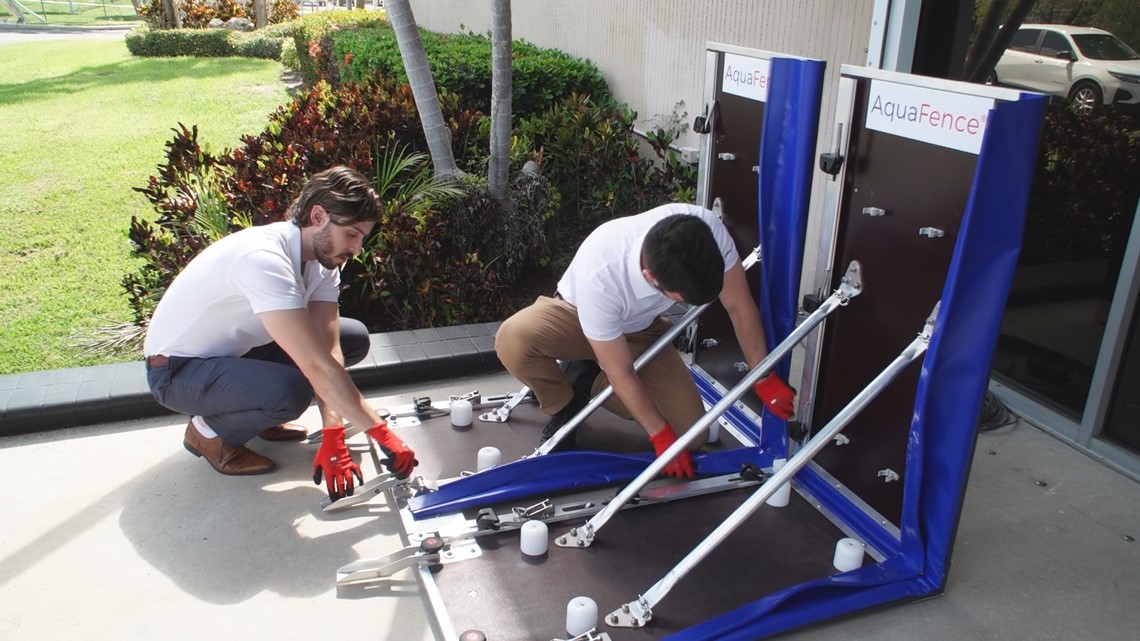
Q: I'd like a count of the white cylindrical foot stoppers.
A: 7